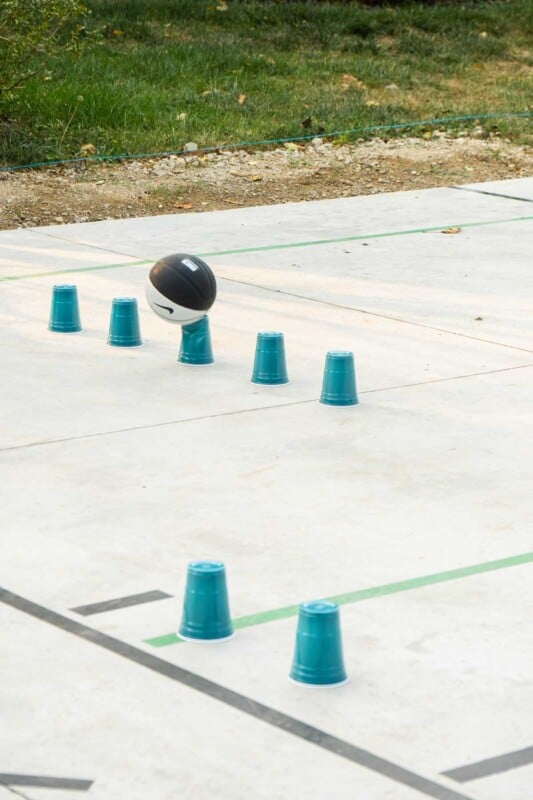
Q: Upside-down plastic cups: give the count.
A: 7